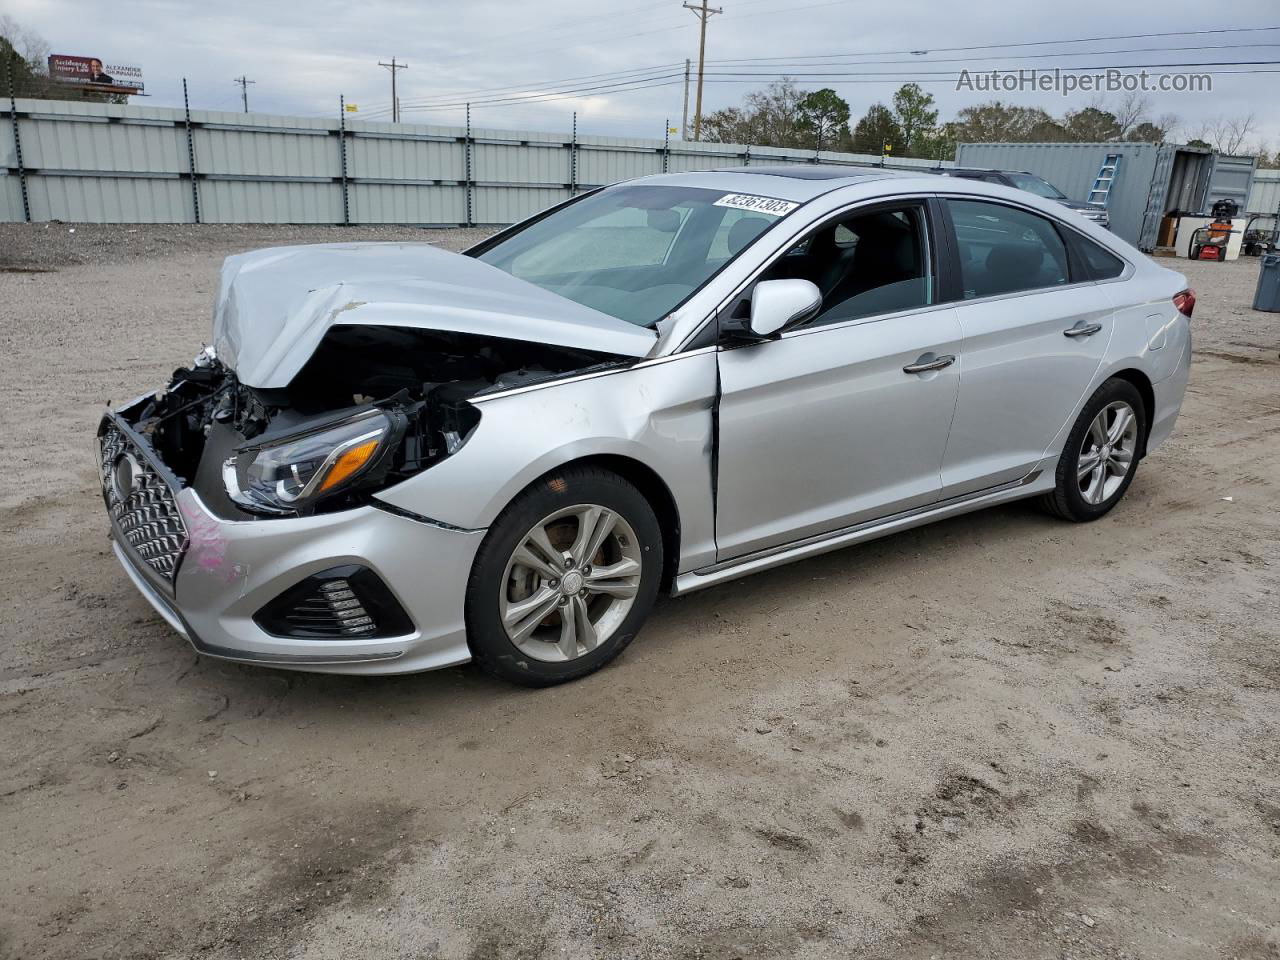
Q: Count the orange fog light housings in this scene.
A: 0